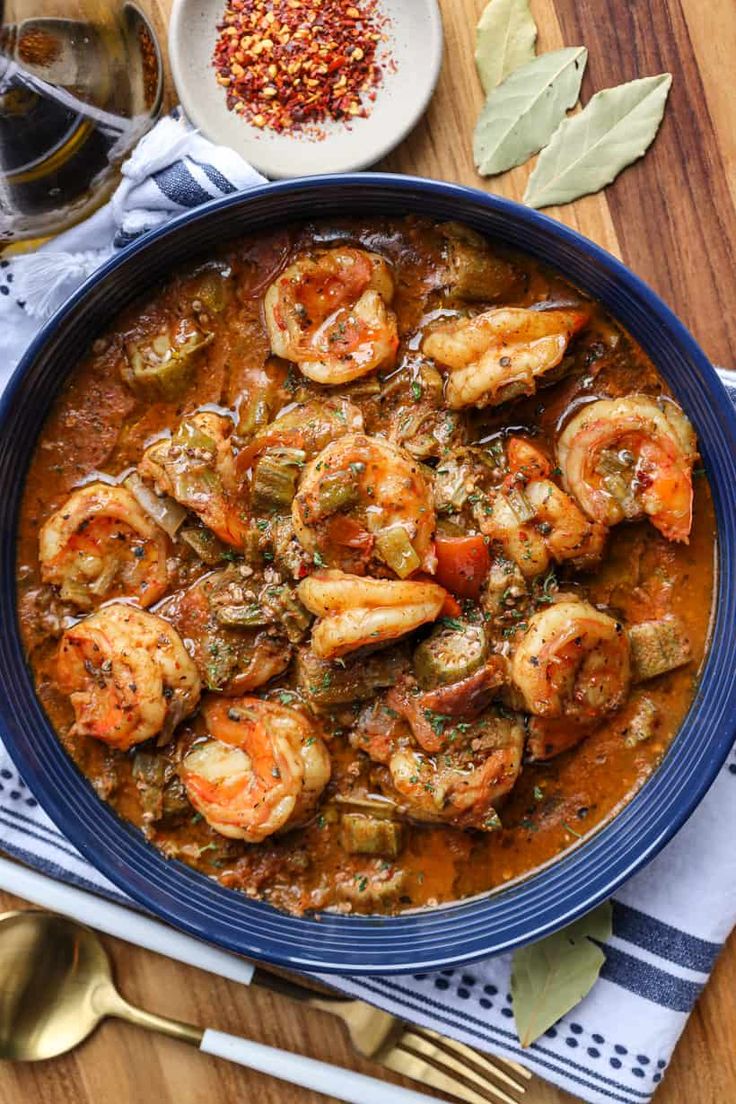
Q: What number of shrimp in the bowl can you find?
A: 12